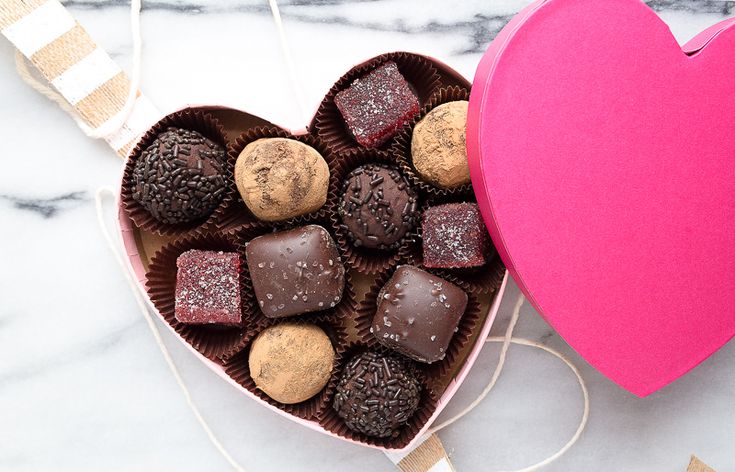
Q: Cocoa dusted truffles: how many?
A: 3